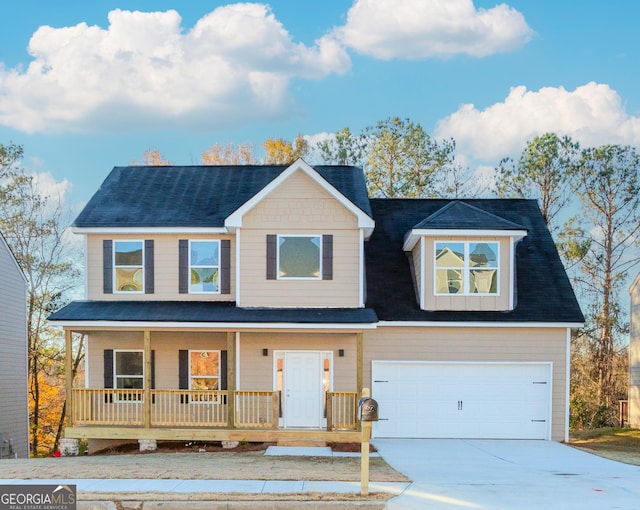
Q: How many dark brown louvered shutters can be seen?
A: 10